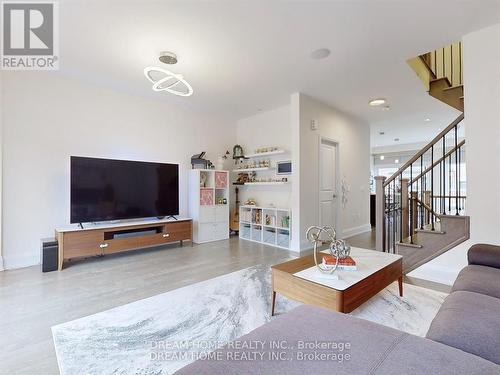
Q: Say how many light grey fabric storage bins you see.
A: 4